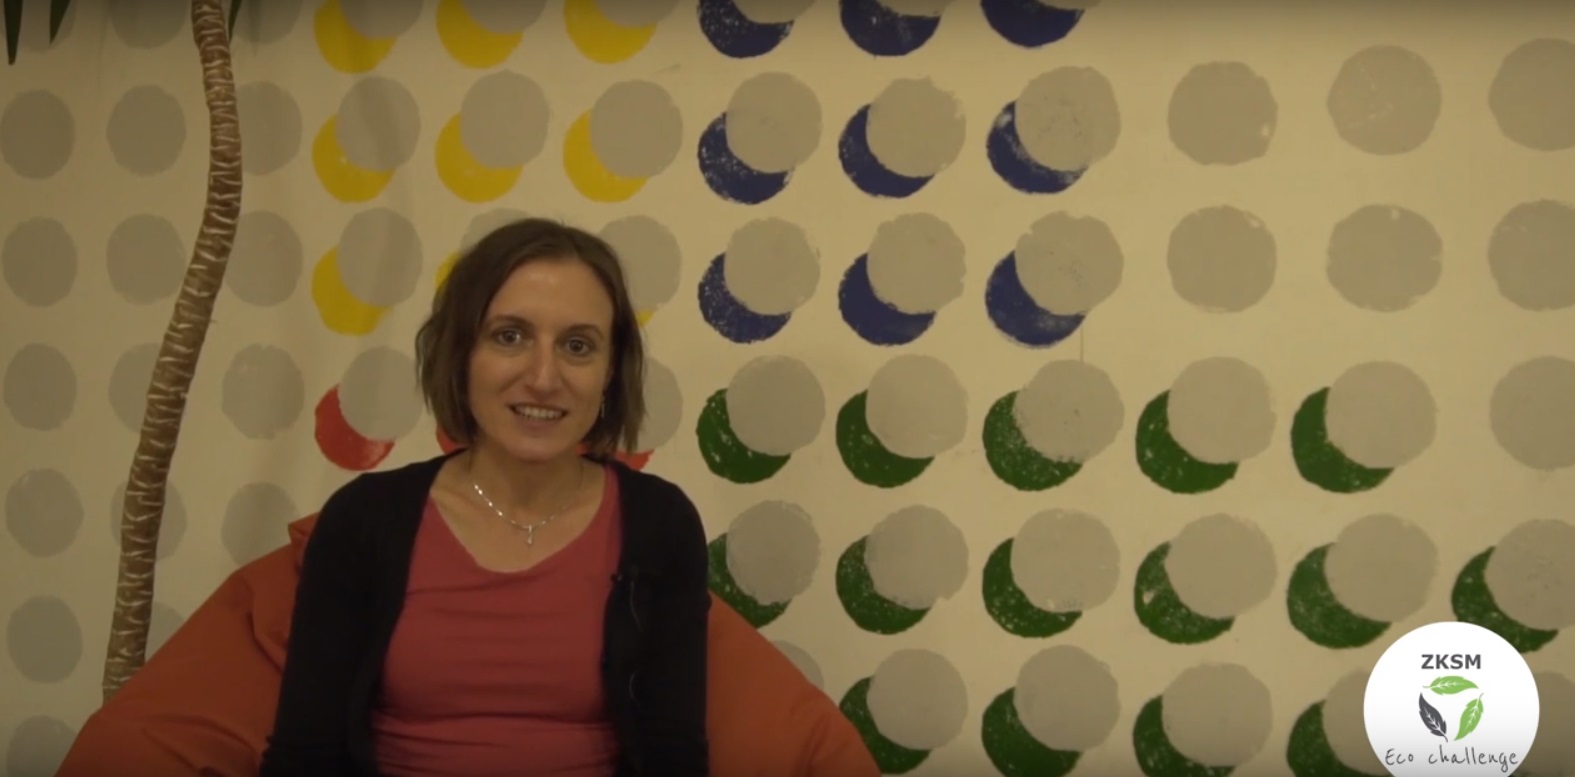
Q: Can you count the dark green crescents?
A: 15